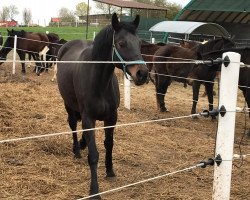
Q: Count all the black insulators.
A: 3